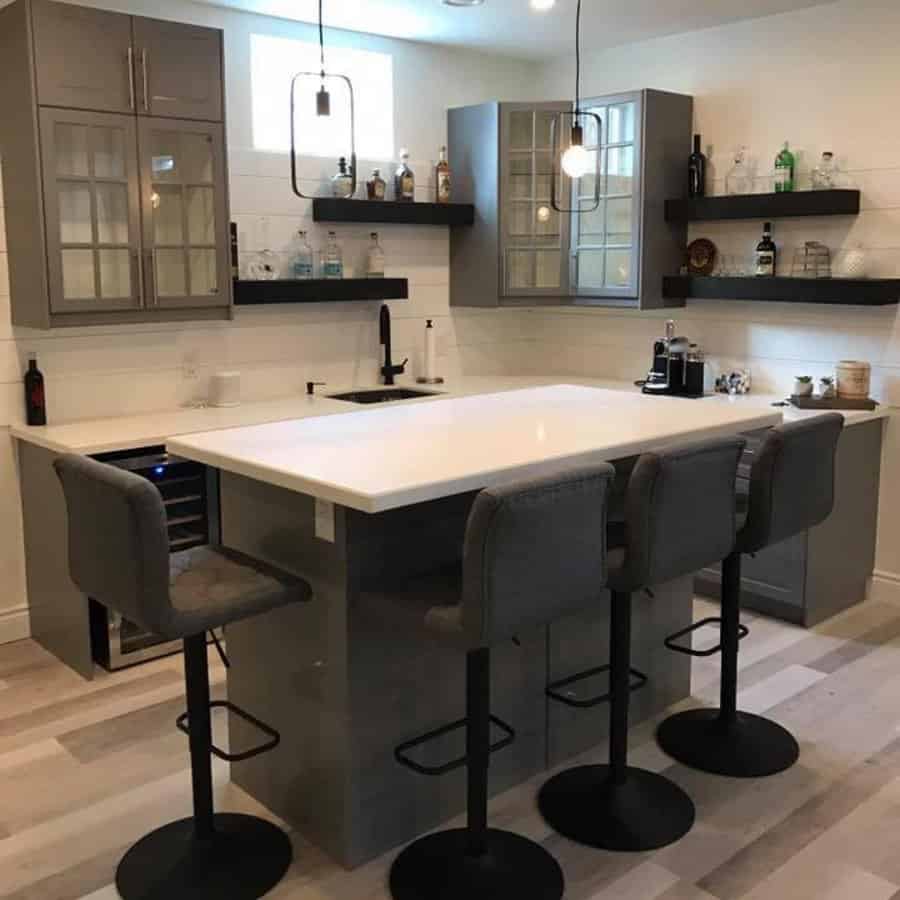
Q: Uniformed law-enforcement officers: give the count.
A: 0